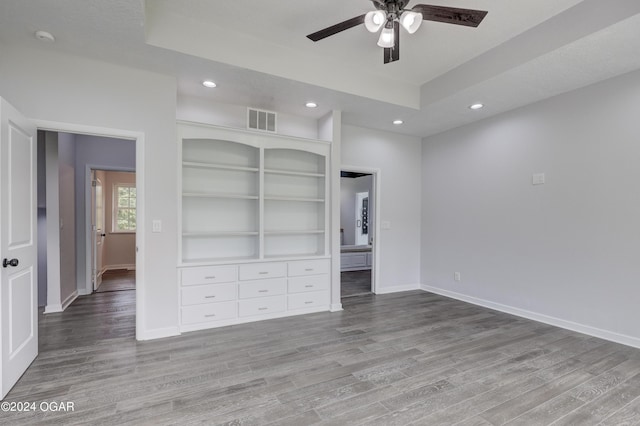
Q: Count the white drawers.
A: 9